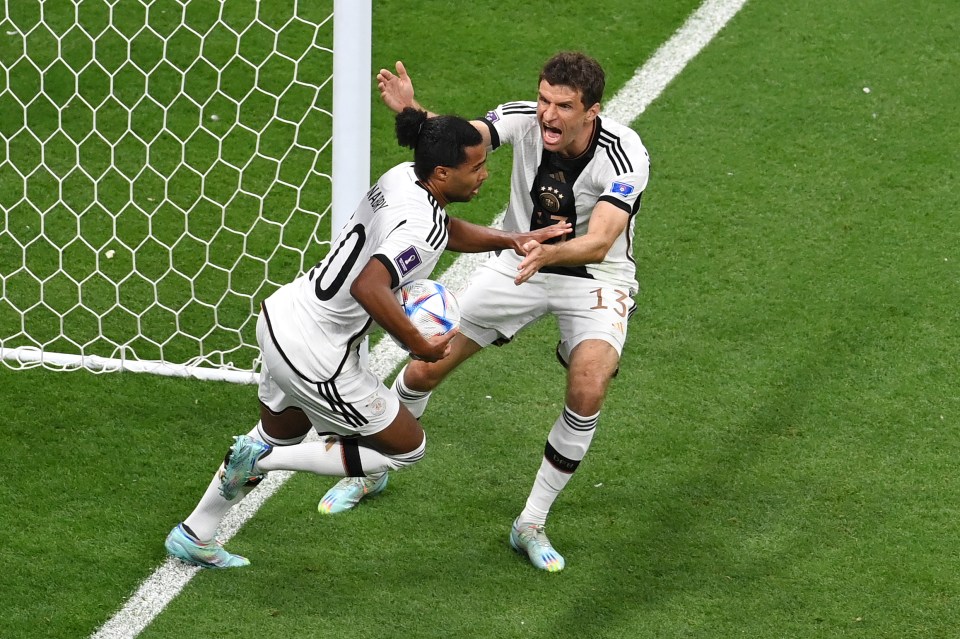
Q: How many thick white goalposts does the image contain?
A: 1